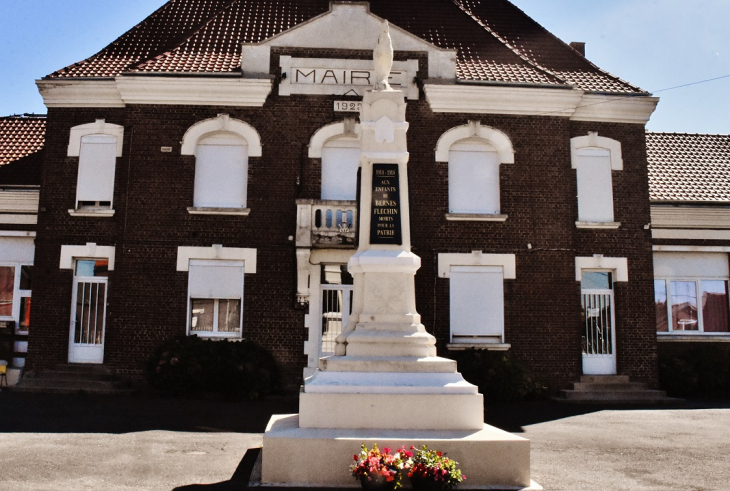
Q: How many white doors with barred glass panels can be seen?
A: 3